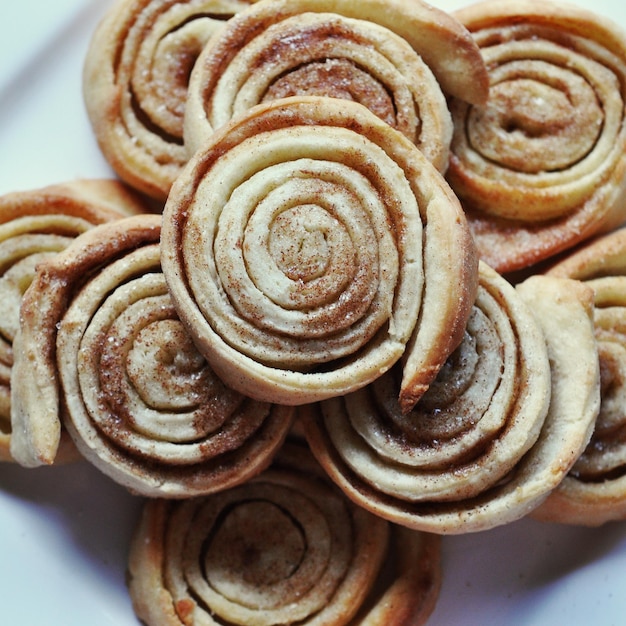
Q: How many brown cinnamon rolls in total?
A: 9